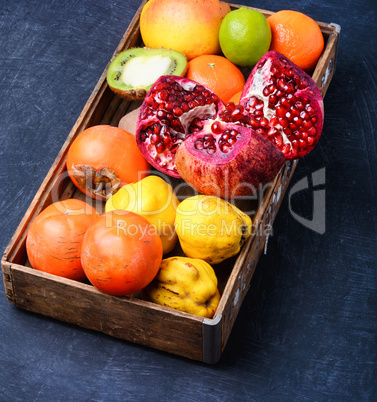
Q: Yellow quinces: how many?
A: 3